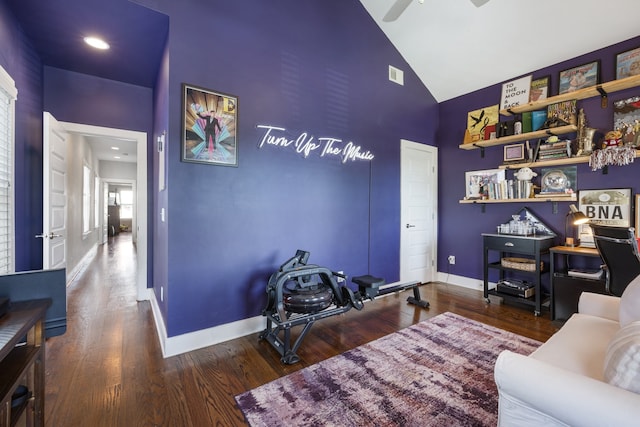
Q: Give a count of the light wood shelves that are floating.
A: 4